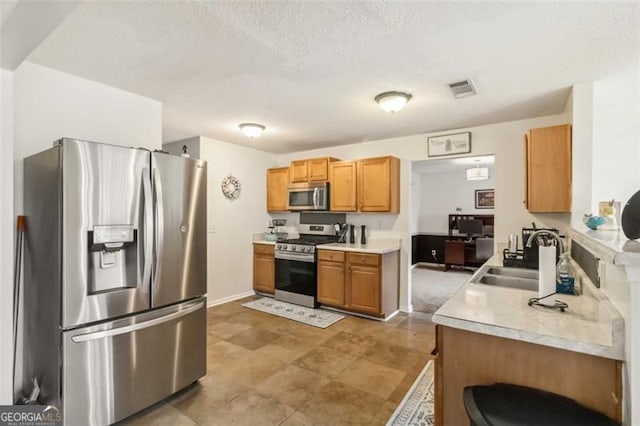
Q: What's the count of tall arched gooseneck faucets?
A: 1